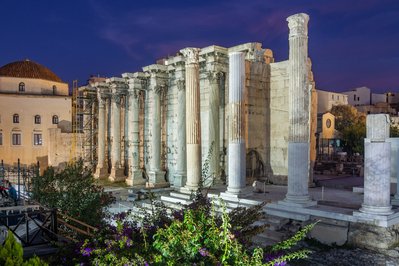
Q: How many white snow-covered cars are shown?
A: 0